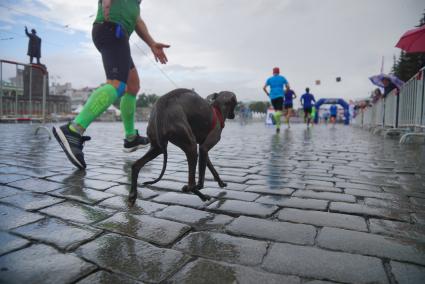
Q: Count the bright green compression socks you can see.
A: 2